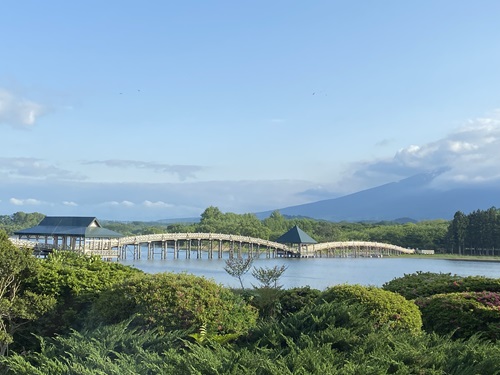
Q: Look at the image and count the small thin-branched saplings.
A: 2